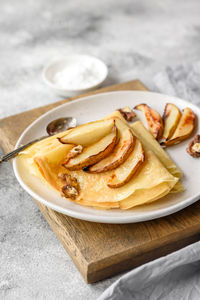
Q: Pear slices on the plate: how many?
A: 7